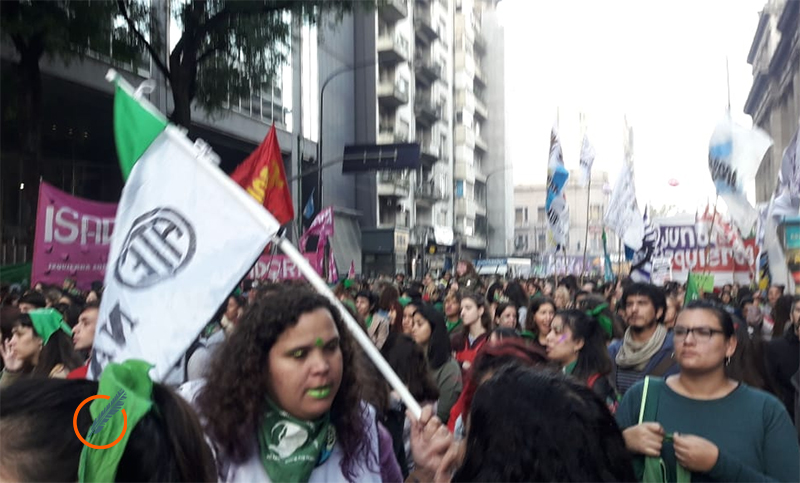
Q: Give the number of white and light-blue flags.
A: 2